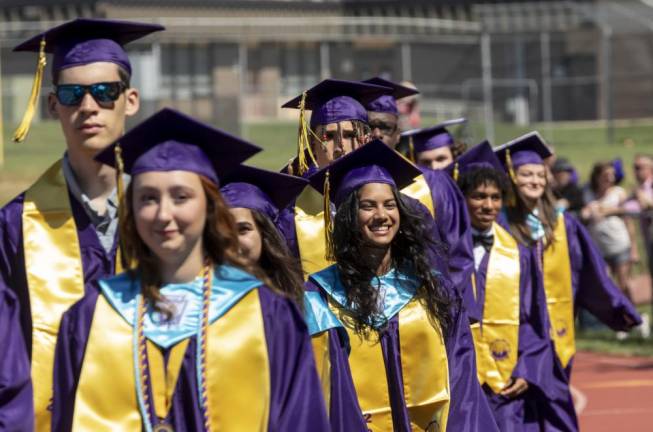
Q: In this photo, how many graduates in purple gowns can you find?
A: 9